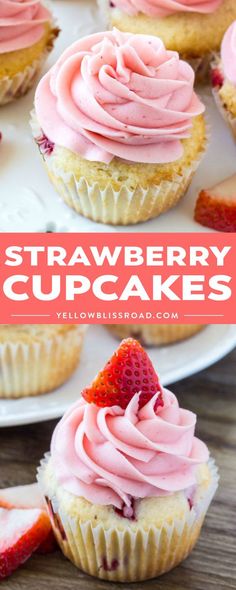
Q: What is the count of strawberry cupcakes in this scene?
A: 7